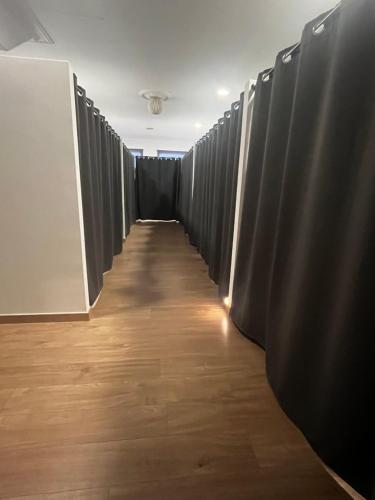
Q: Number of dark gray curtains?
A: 6